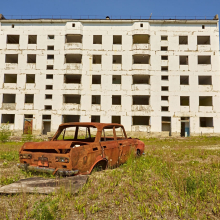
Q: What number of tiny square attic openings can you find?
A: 4